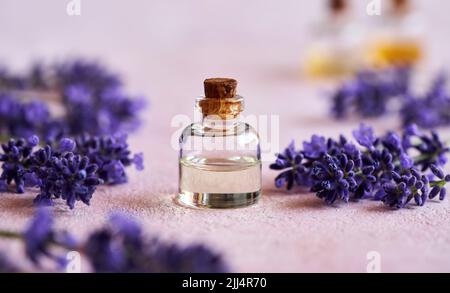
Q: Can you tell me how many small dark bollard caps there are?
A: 0